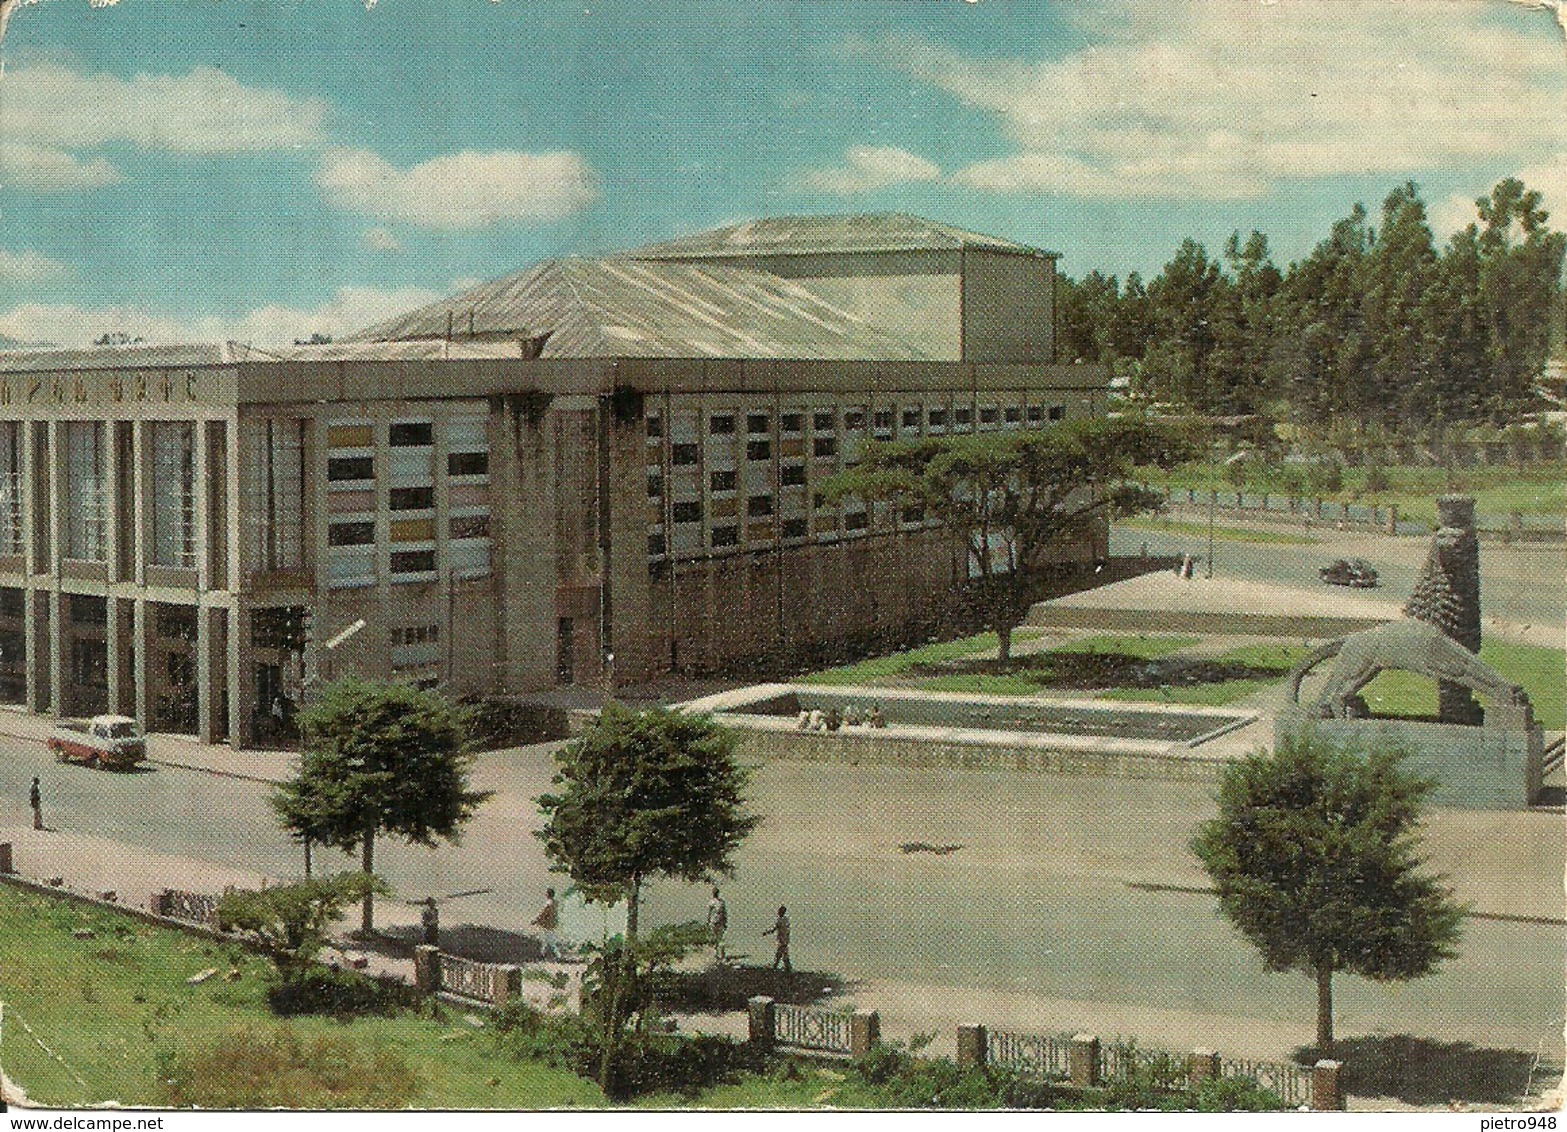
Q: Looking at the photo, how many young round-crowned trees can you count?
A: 3